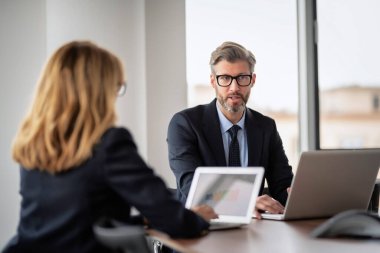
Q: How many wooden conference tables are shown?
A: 1